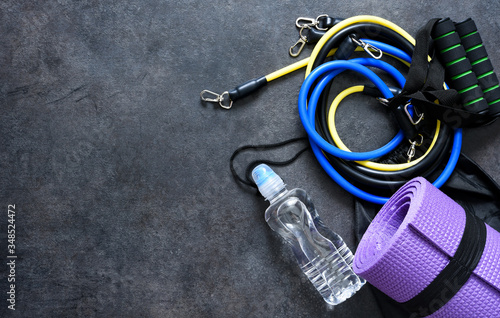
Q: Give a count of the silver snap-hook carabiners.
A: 5